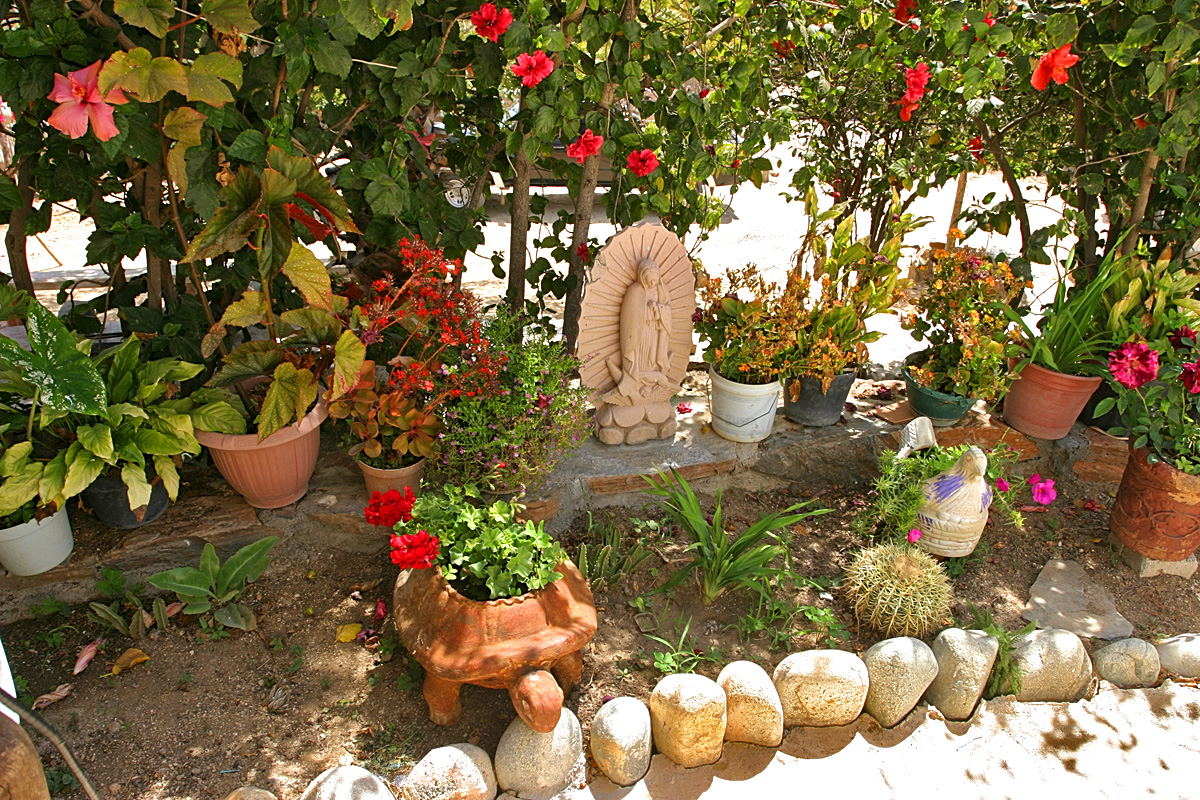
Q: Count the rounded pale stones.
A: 13